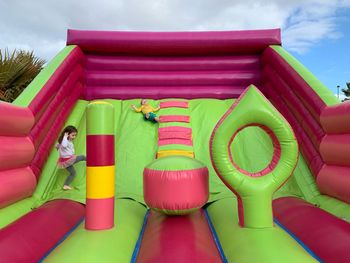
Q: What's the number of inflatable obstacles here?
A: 3